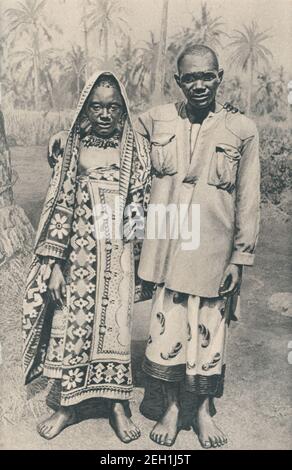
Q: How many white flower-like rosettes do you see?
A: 2